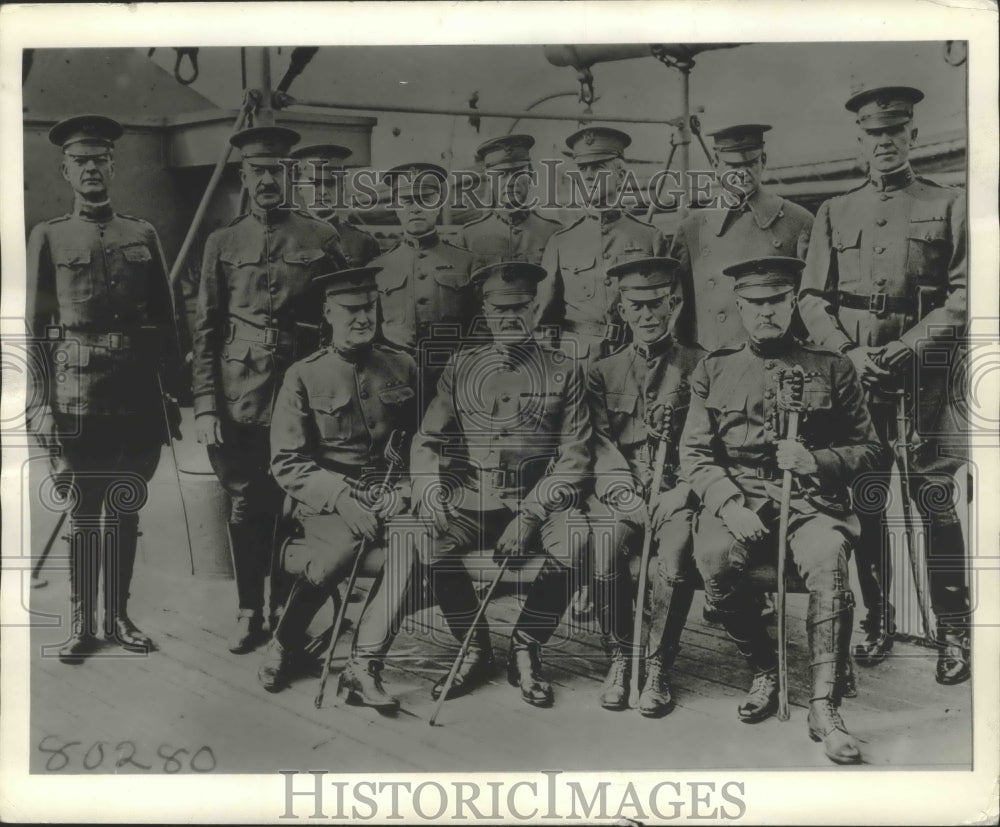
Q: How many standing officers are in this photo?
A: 8